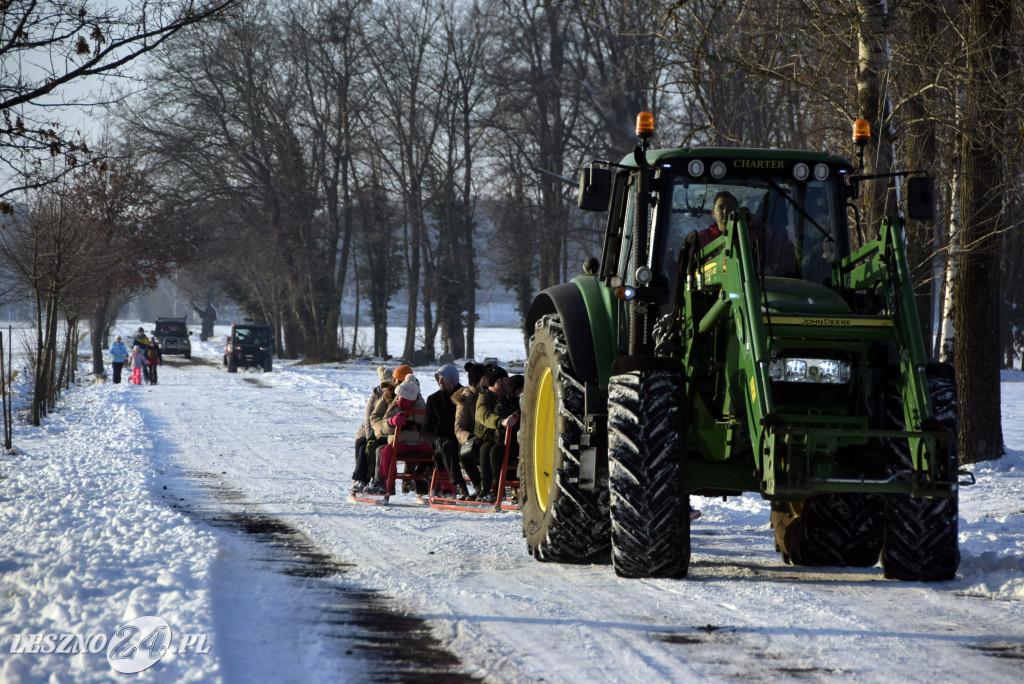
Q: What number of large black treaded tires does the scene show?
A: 4